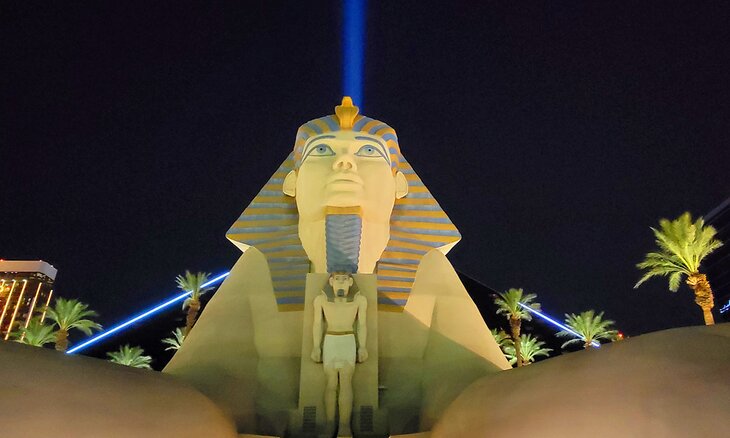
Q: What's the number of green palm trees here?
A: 10